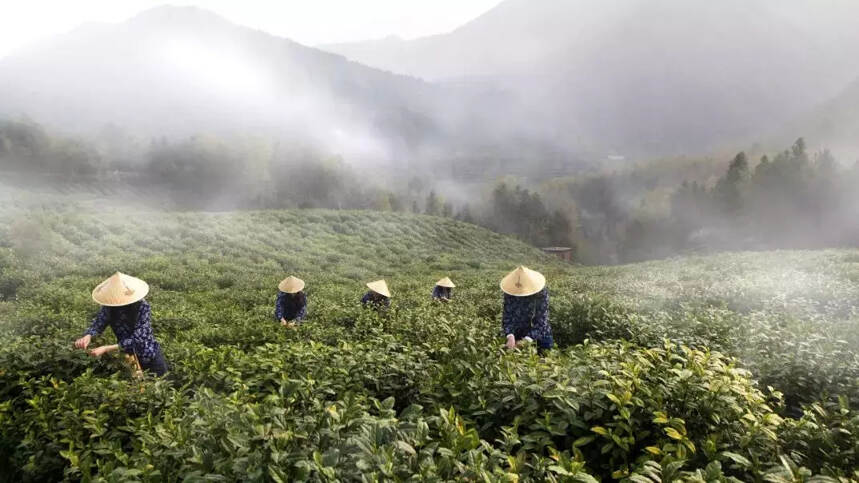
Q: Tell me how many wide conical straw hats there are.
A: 5